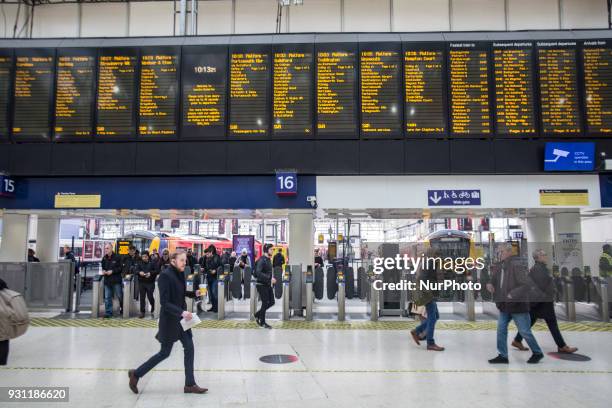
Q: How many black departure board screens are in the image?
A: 15